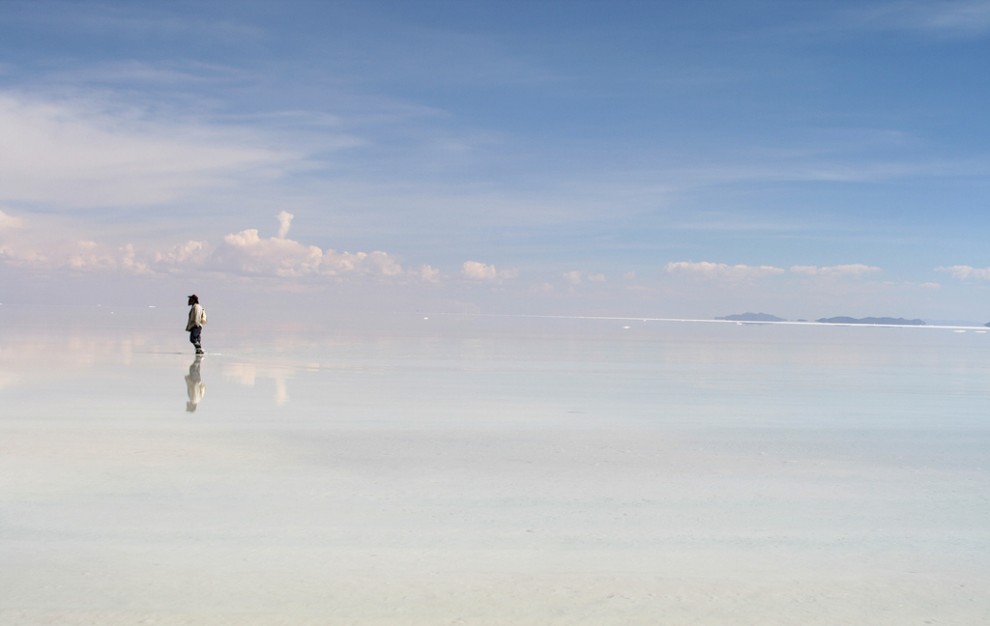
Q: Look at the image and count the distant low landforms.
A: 2